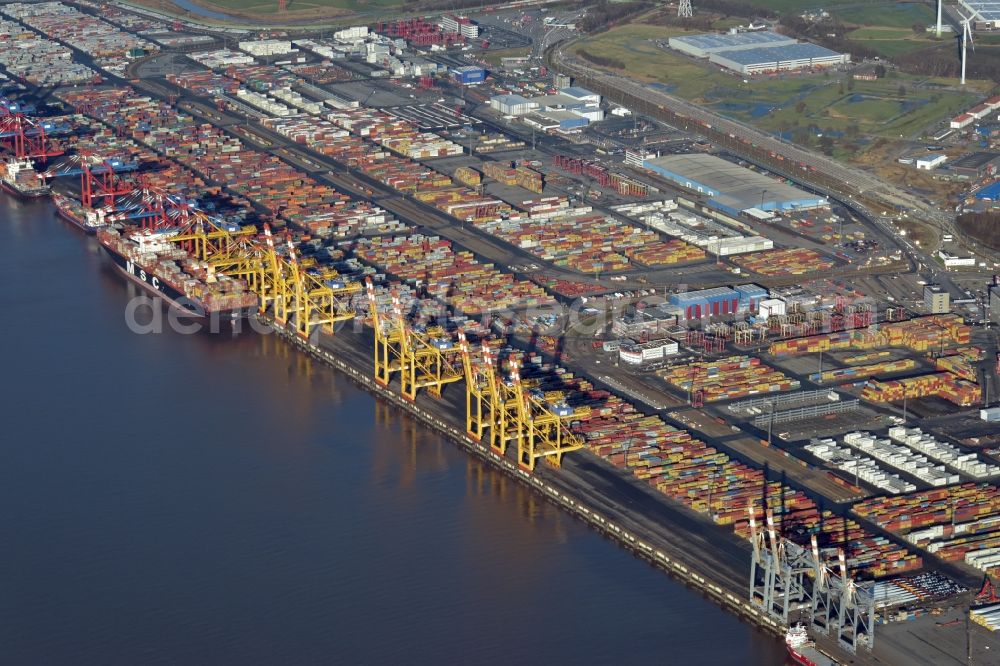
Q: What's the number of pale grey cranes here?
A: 4